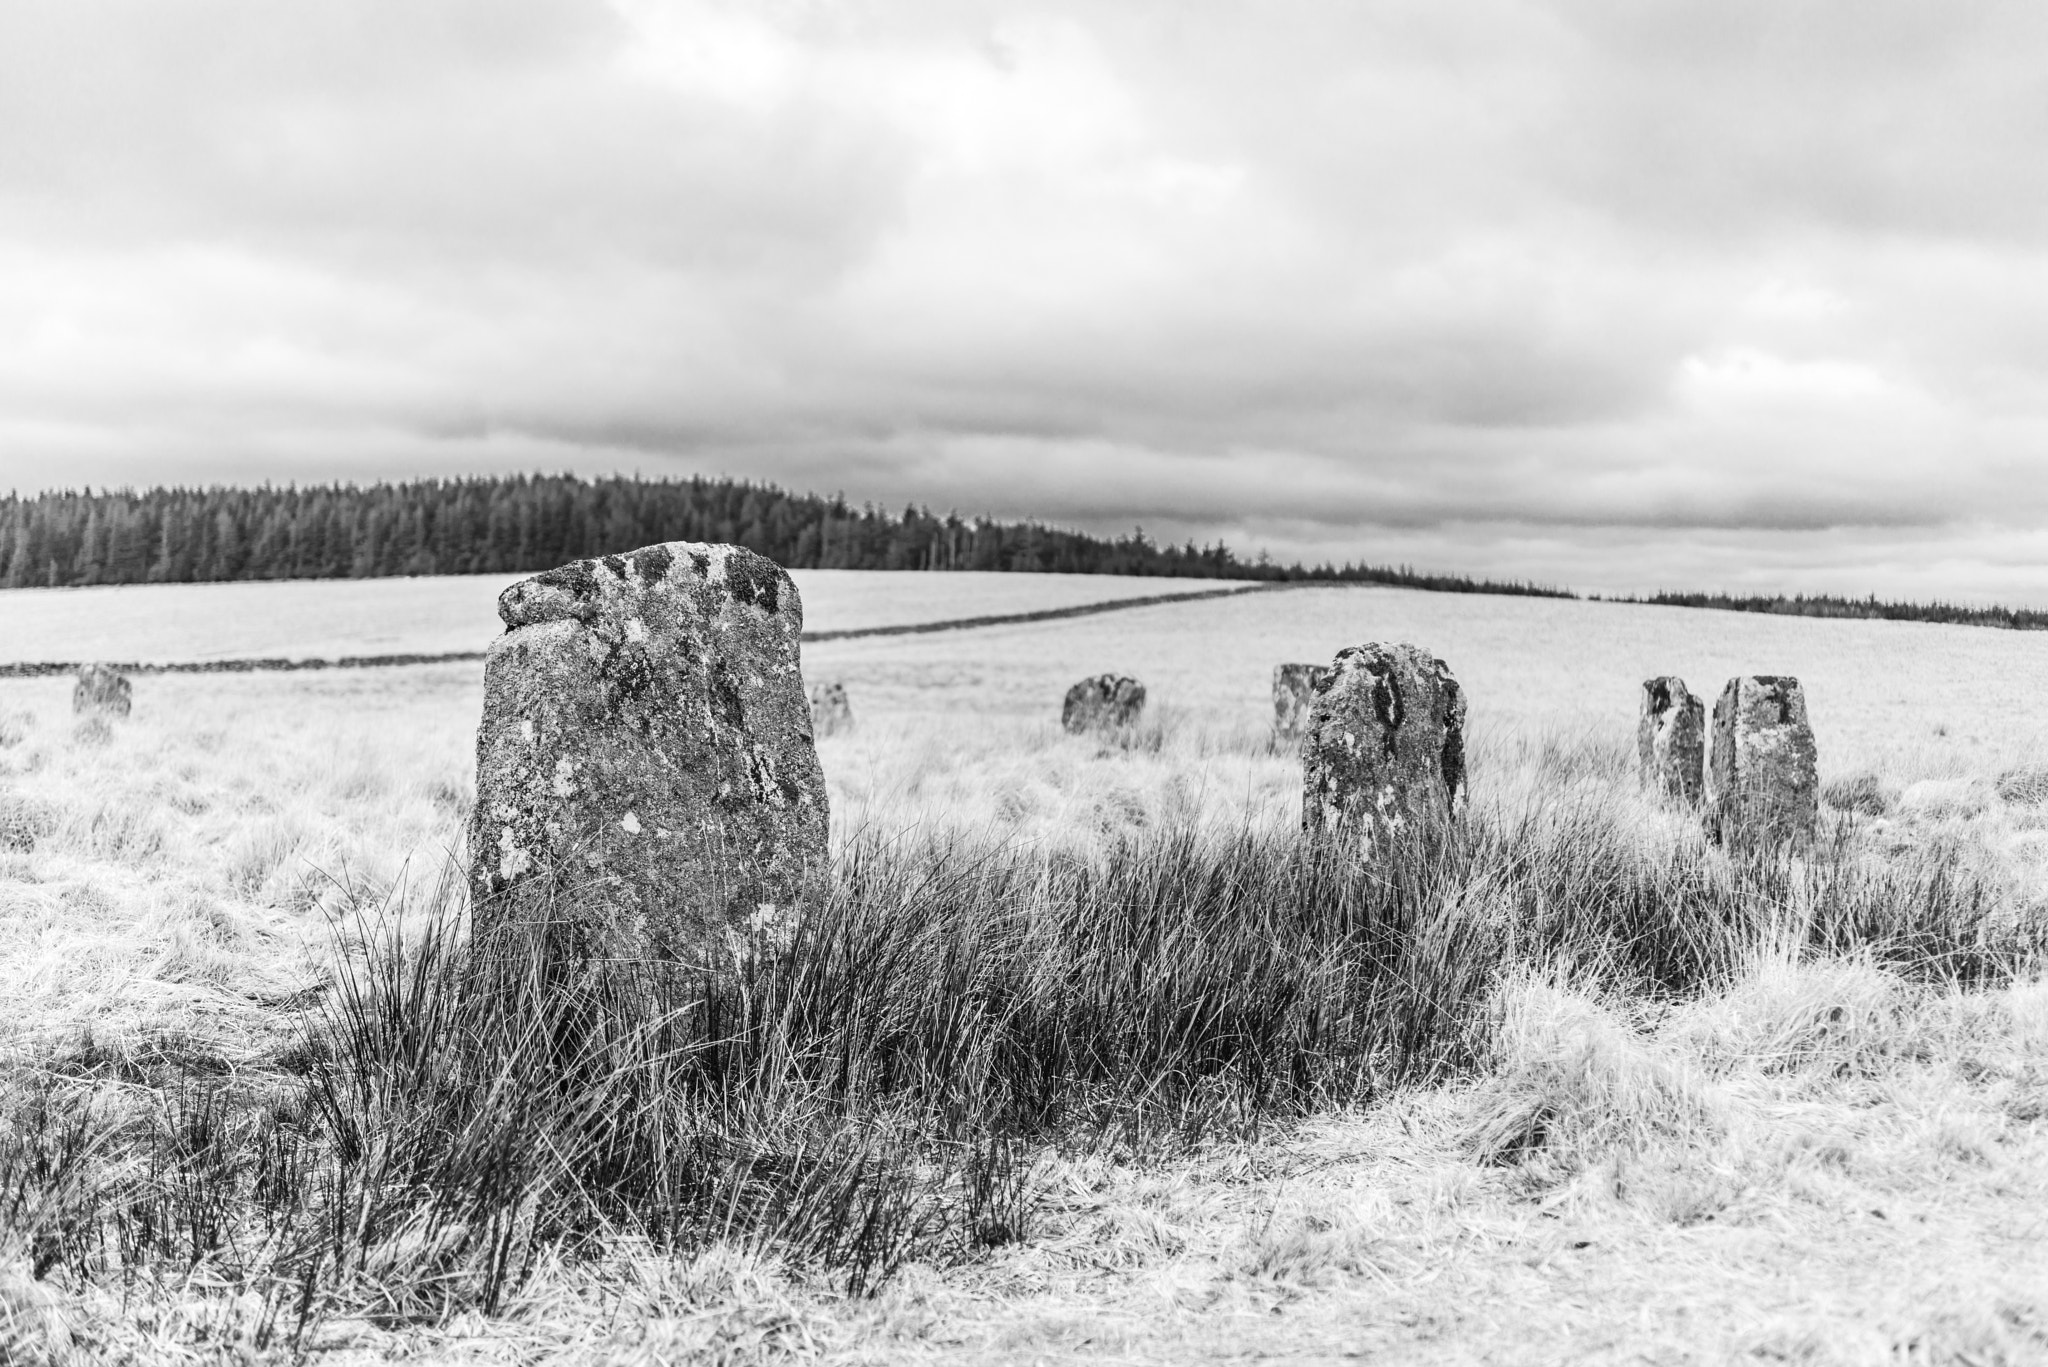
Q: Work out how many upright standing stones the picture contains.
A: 8